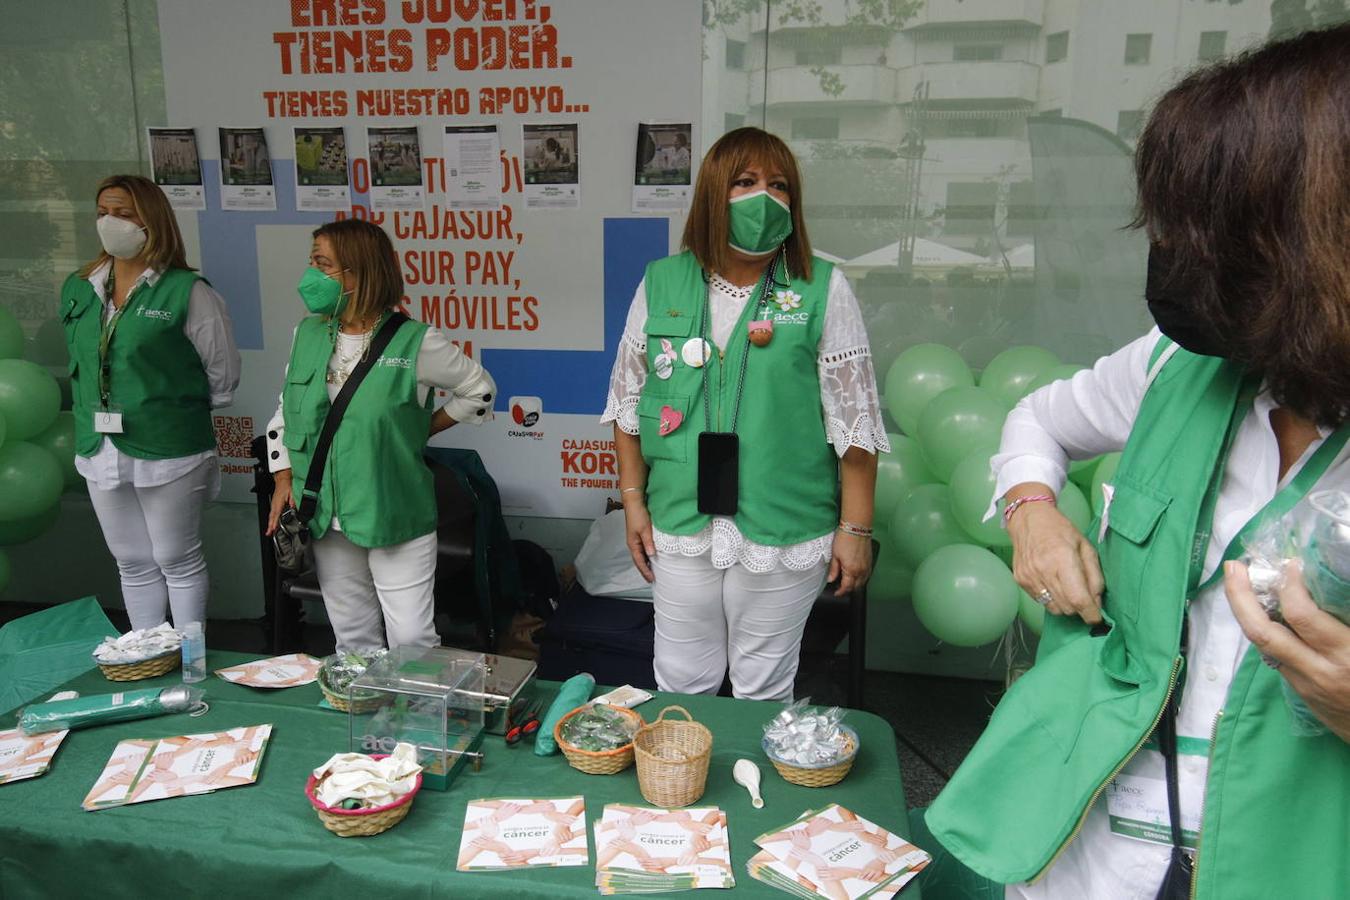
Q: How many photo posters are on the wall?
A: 6